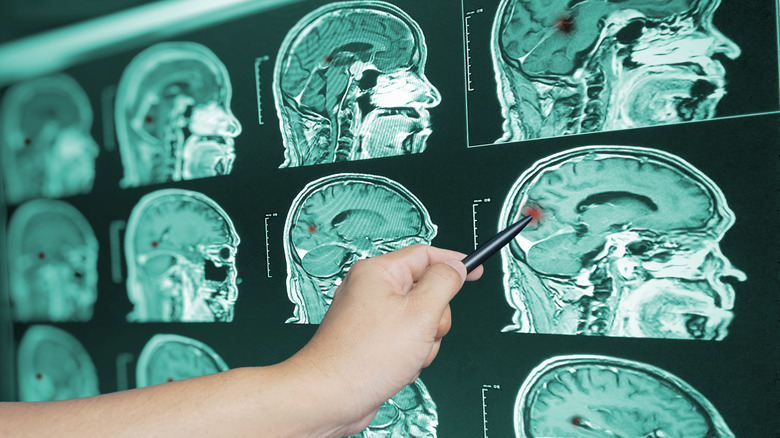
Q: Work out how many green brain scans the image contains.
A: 12